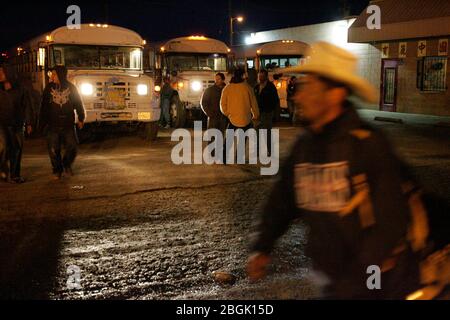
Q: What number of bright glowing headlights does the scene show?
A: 3